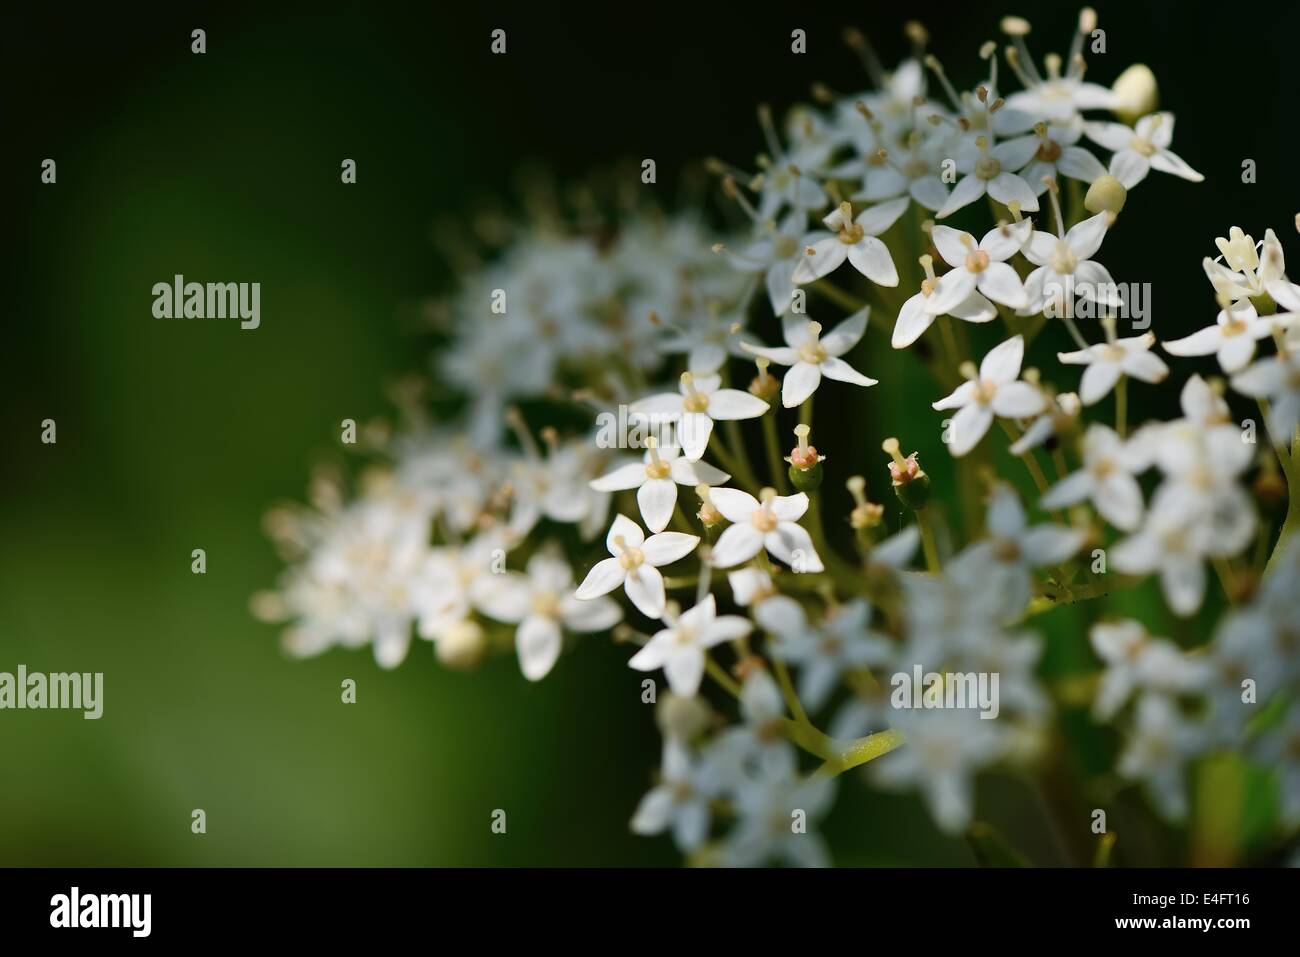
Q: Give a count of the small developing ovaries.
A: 5